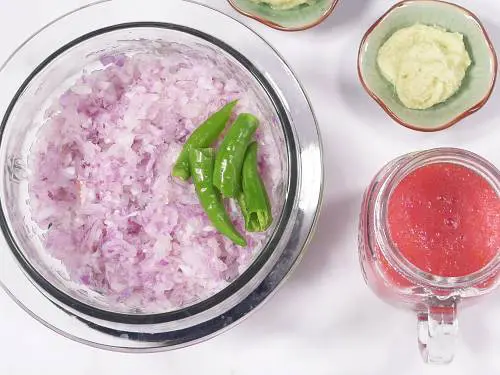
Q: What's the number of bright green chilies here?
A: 4